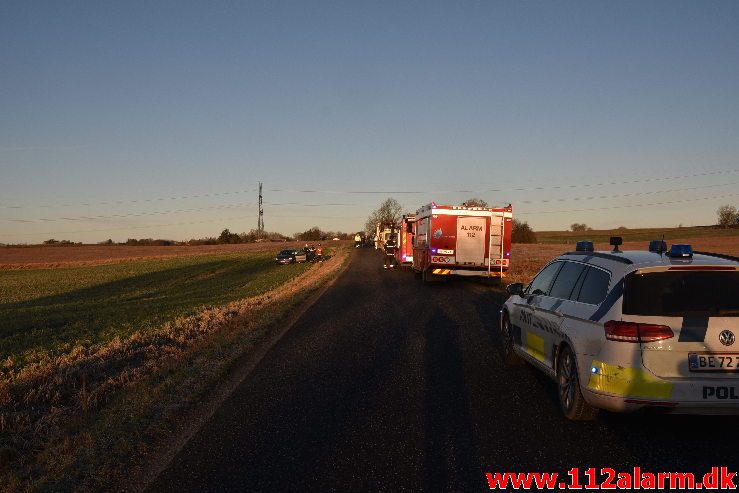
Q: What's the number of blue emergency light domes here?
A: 3